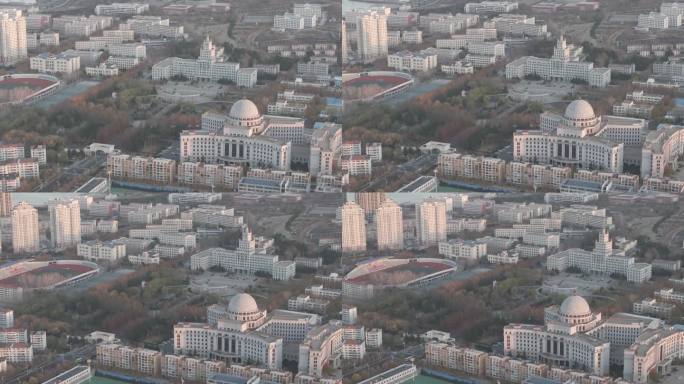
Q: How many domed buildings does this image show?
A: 4